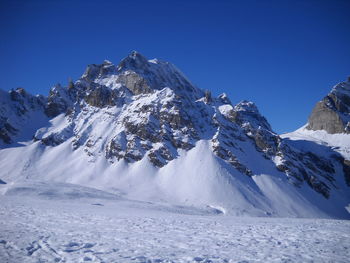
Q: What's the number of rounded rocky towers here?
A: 1